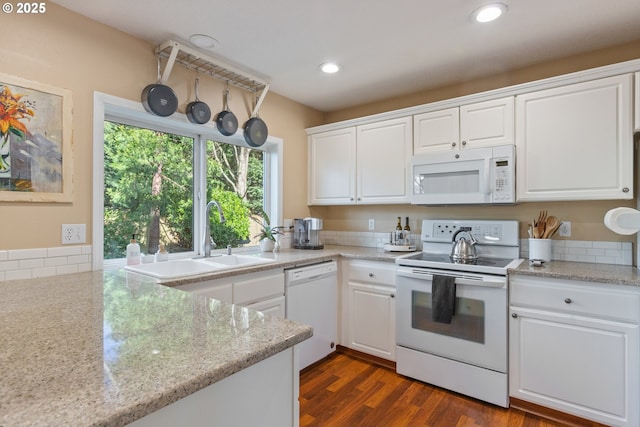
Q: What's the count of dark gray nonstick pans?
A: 4